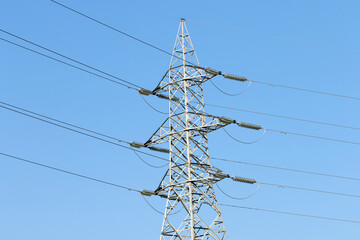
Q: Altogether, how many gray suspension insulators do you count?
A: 12